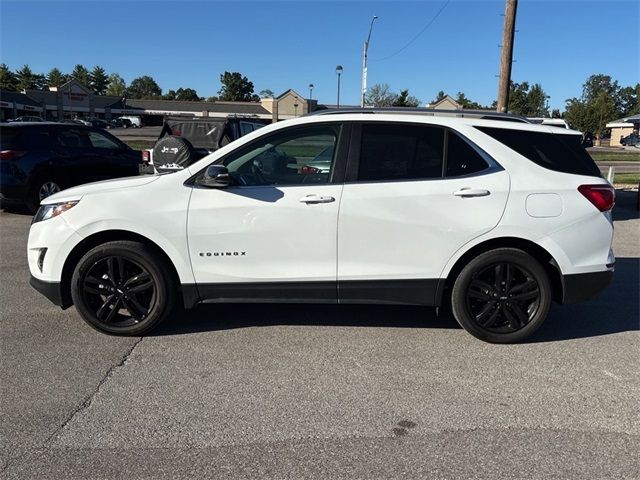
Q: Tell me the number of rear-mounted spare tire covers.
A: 1